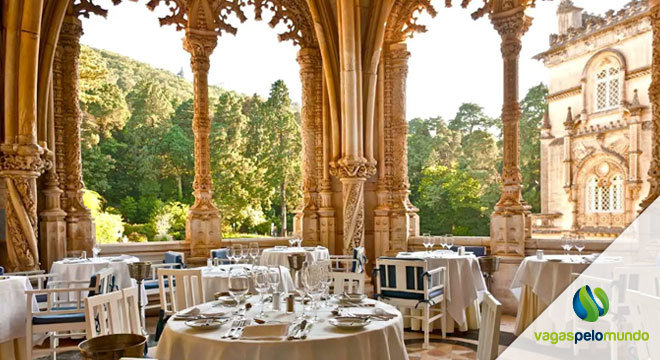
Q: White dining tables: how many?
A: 7